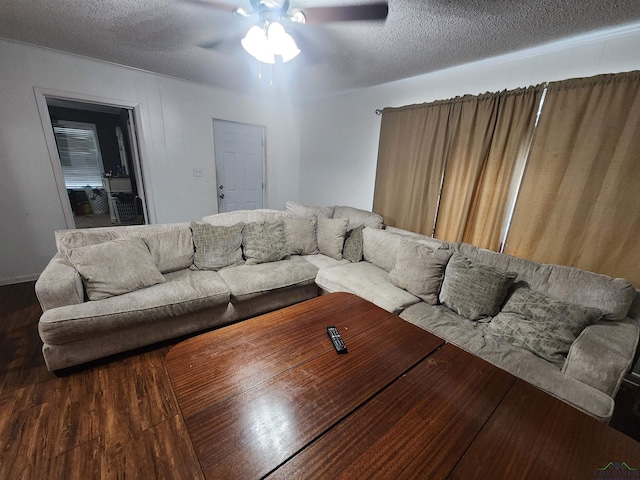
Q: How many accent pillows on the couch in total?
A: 9